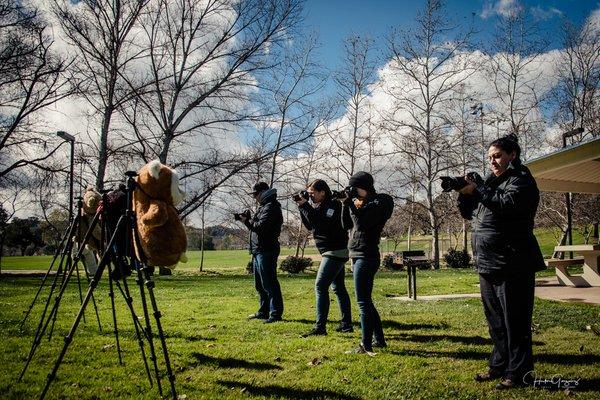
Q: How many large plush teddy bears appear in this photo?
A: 2